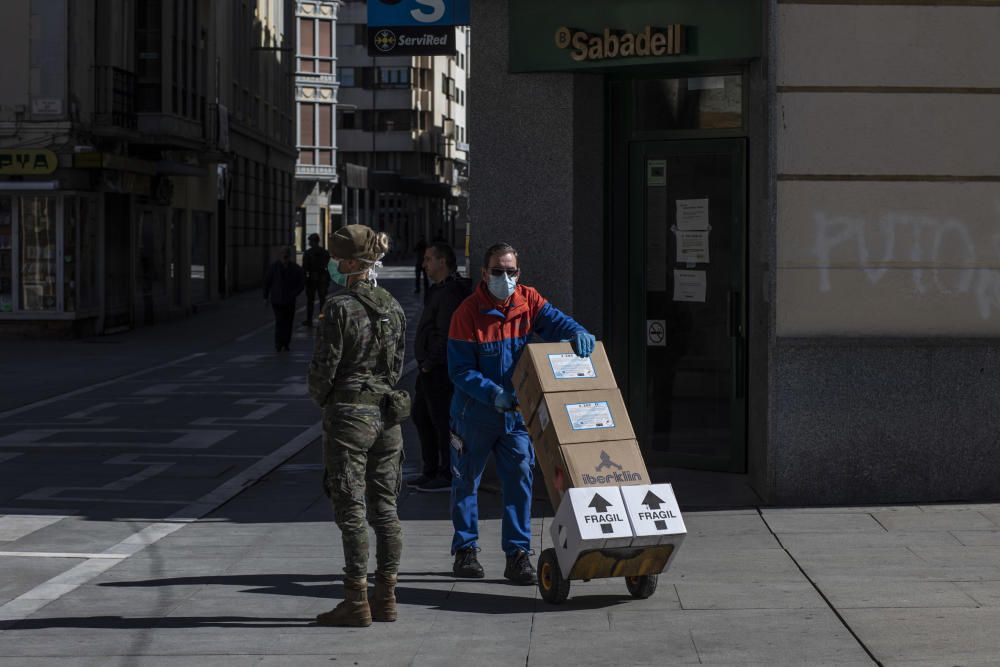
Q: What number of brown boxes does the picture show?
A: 3